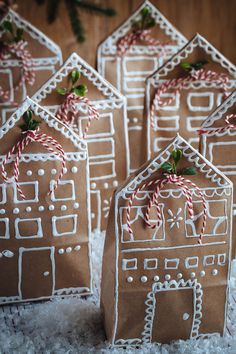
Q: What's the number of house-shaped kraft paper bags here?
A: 7